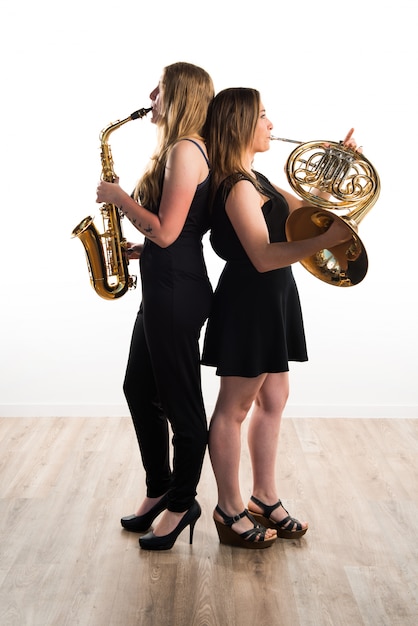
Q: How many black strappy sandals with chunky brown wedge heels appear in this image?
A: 2